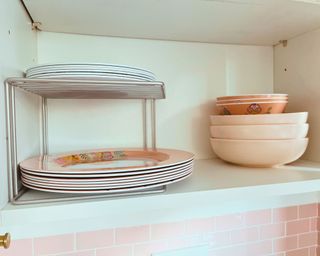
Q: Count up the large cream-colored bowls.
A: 3